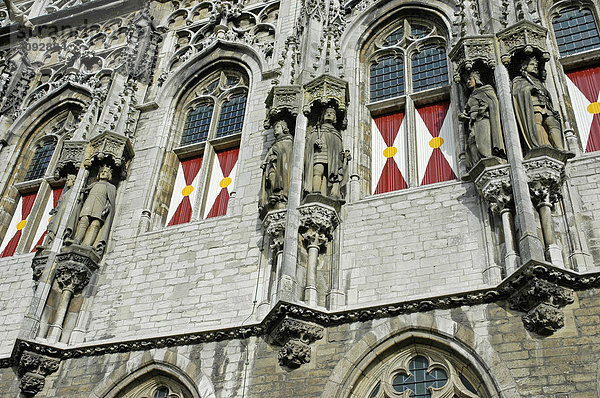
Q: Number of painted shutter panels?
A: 7